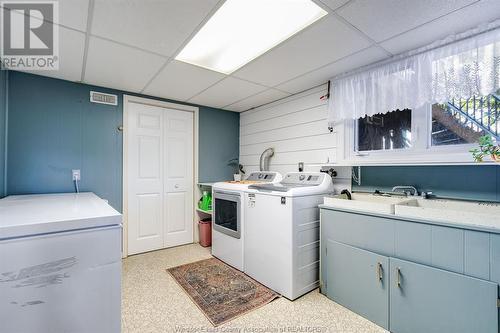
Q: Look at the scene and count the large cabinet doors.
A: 2